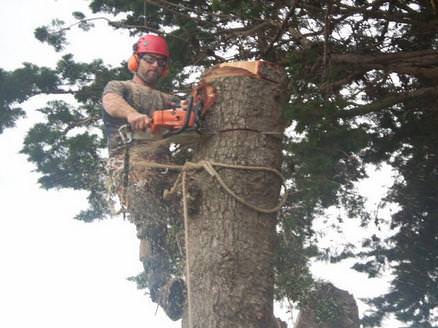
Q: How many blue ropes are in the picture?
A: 0